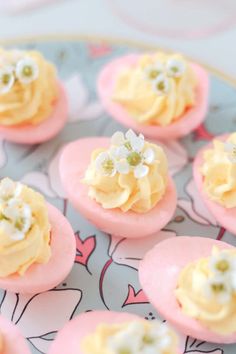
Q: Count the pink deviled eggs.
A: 8